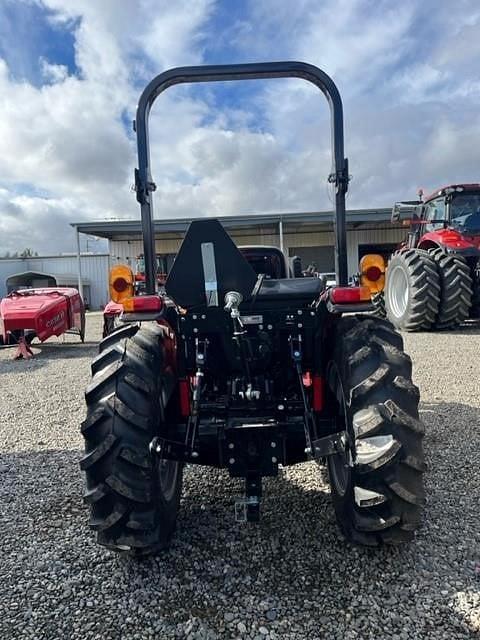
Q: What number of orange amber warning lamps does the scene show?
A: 2